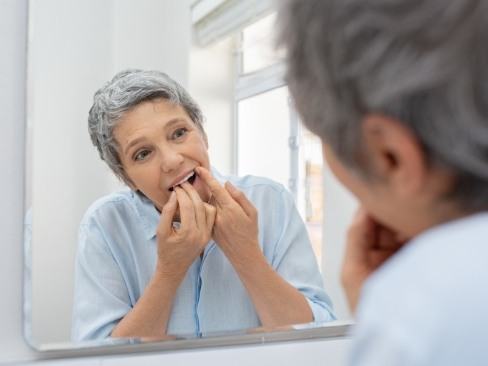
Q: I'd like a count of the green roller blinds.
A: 0